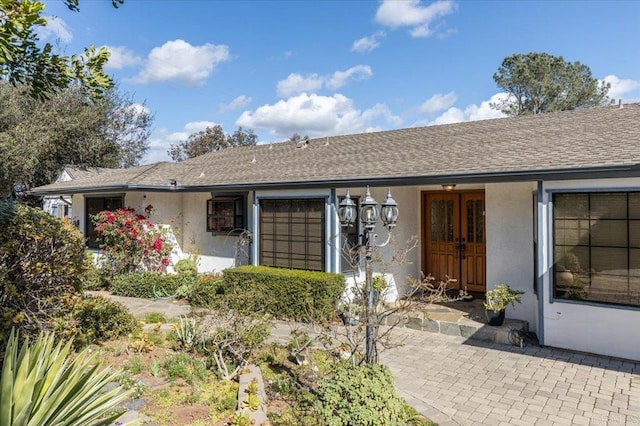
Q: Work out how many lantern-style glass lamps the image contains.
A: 3